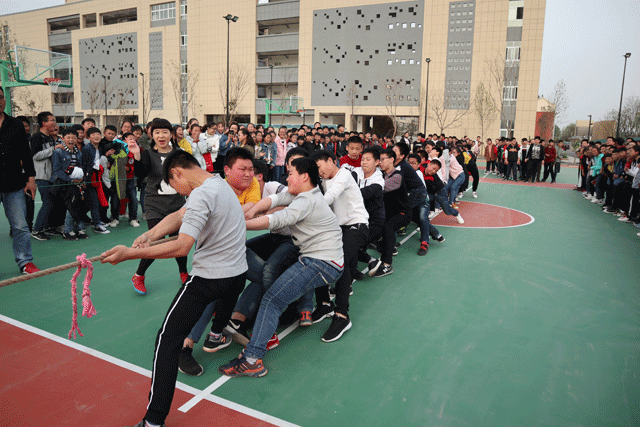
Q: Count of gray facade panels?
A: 4